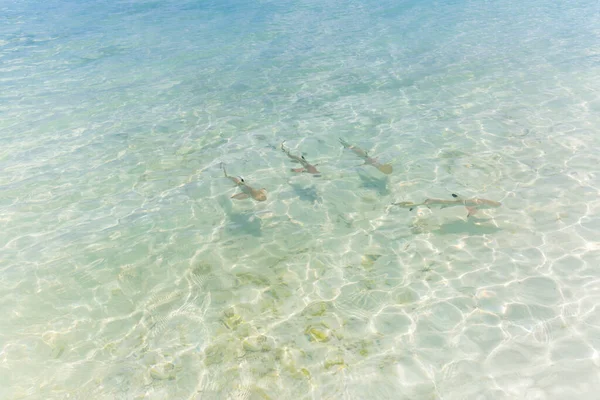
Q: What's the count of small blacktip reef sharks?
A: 4